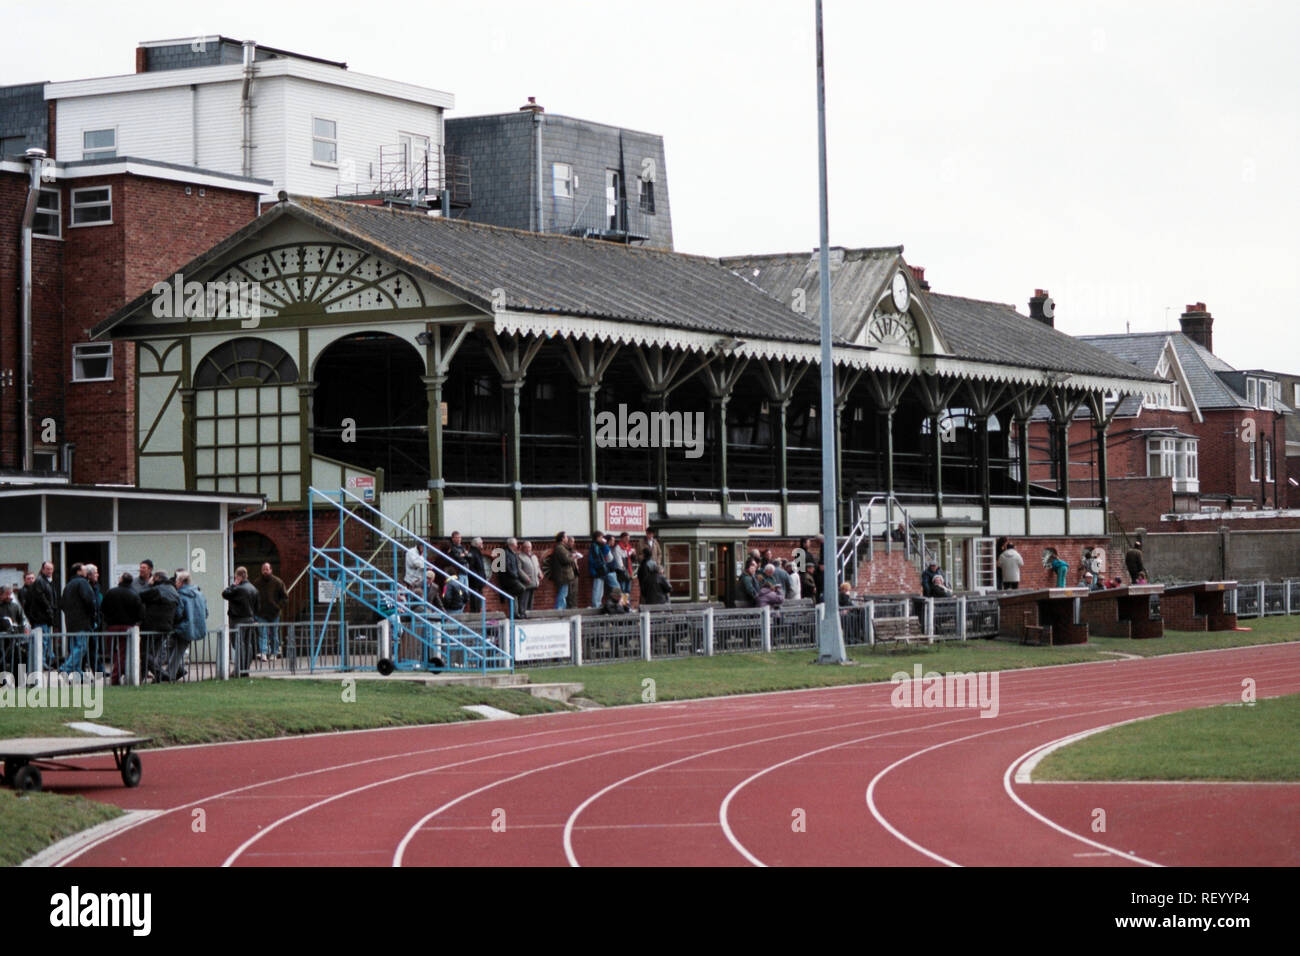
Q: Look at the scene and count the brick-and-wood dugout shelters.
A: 3